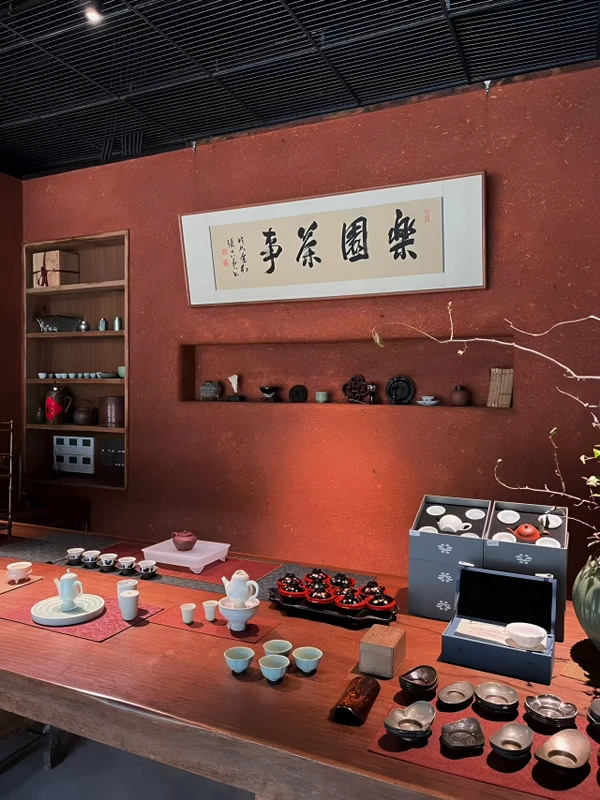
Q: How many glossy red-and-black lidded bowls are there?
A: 10